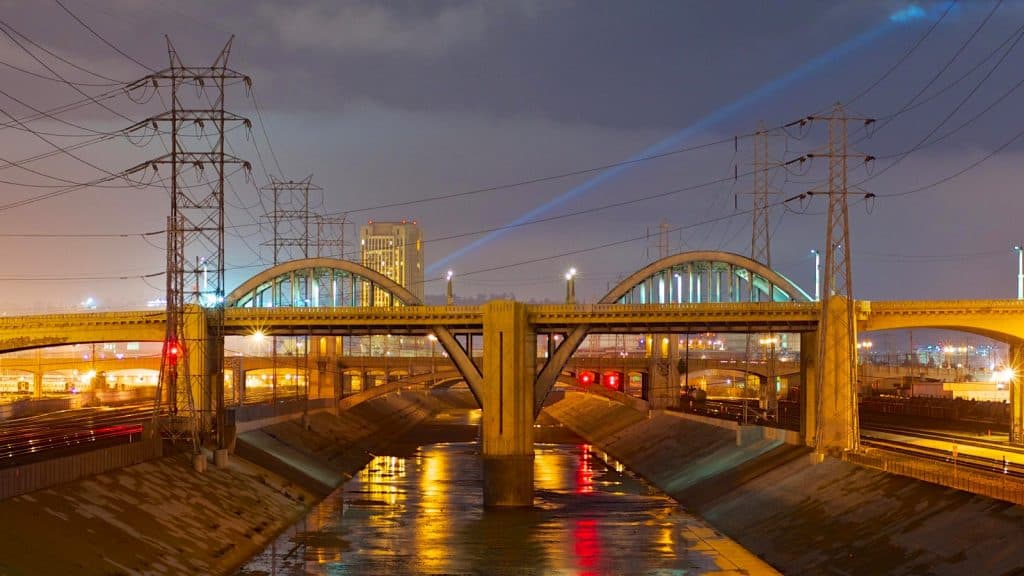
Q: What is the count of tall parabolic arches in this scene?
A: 2